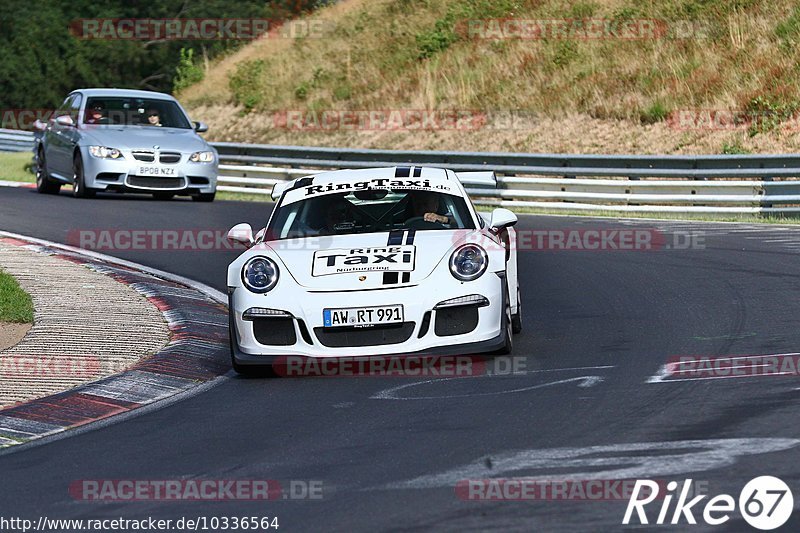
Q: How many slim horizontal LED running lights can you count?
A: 2